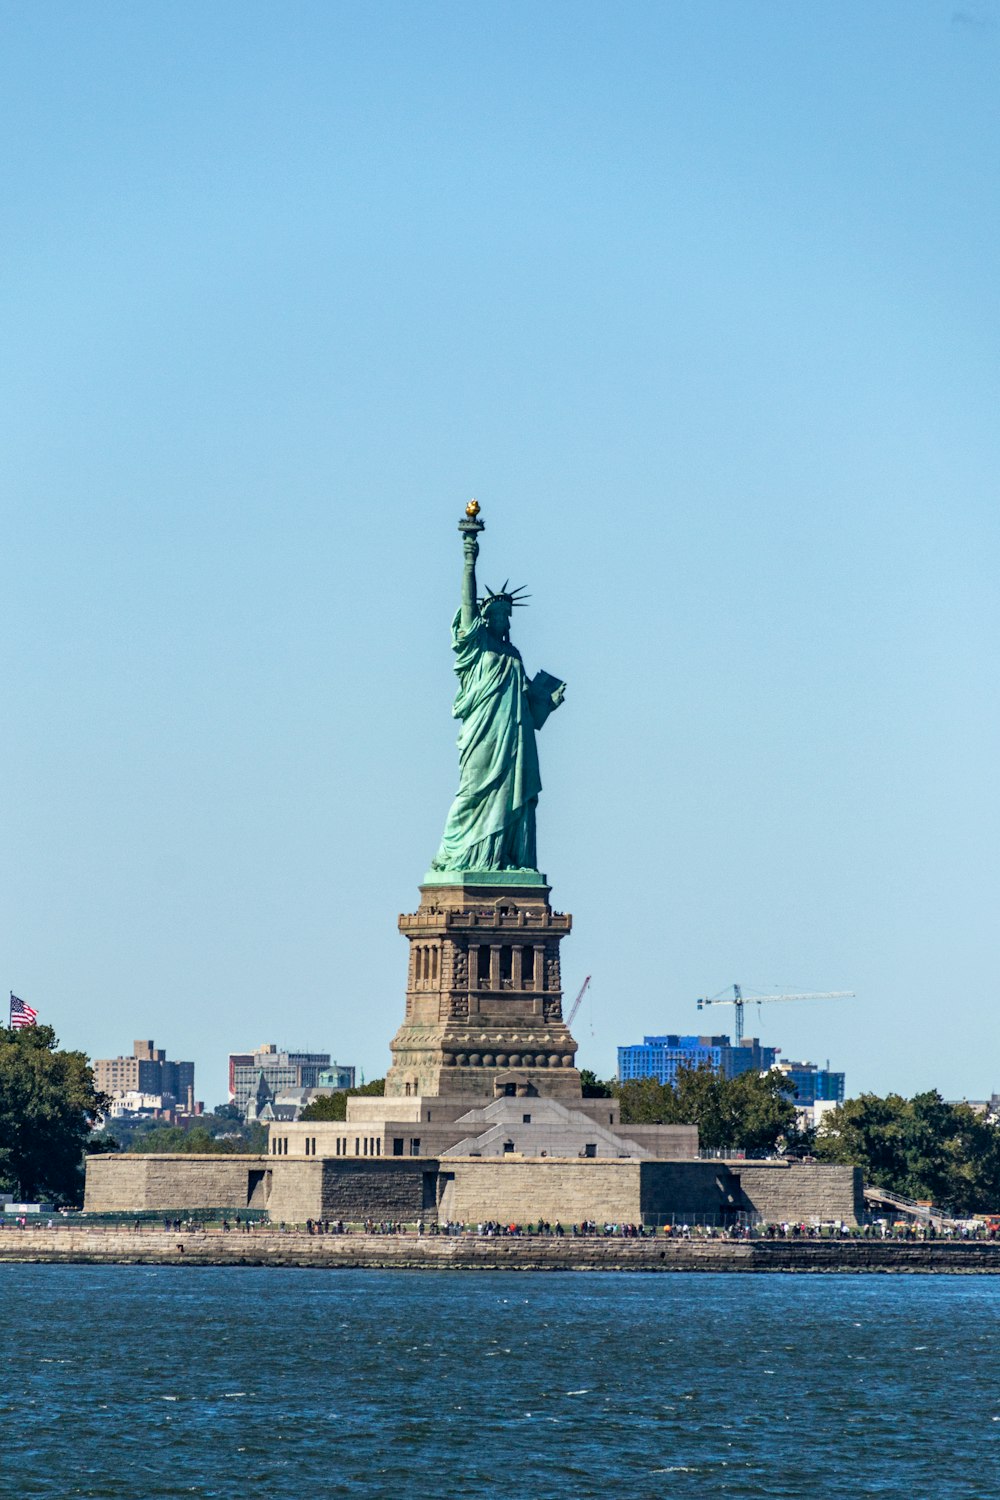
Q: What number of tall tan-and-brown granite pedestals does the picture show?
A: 1